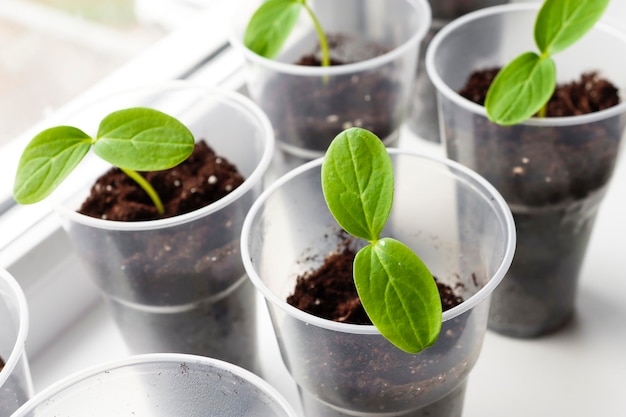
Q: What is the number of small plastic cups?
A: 7